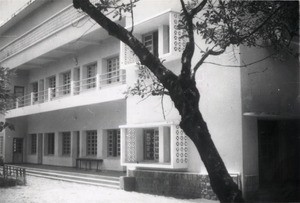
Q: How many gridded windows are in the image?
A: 12